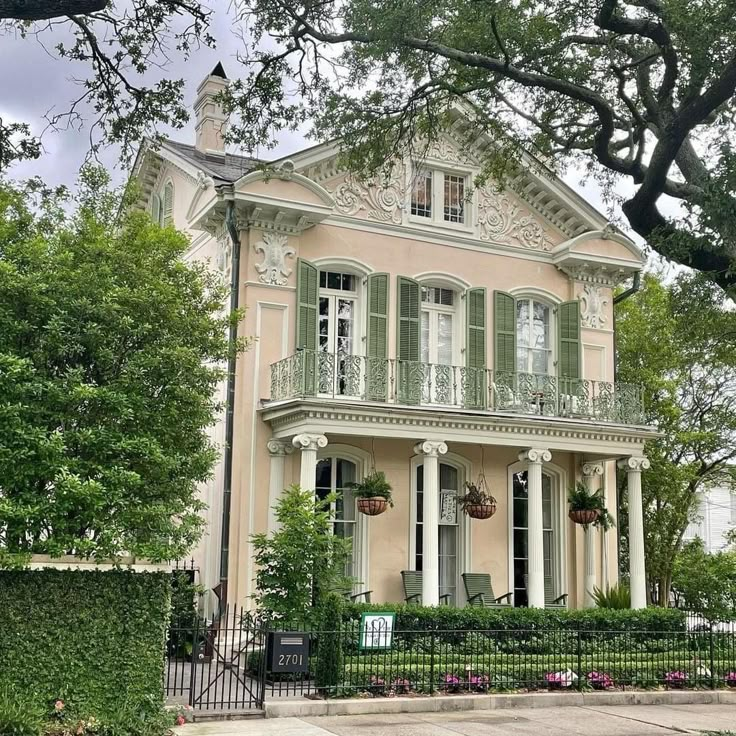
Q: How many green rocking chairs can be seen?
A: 4